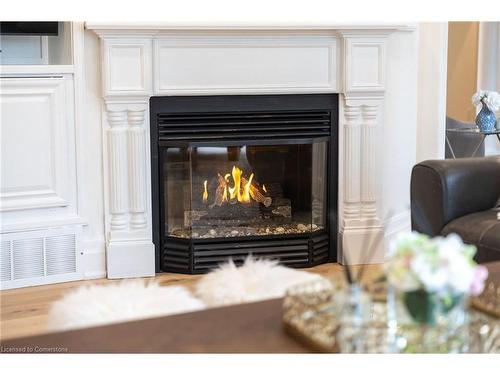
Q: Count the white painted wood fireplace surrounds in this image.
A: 1